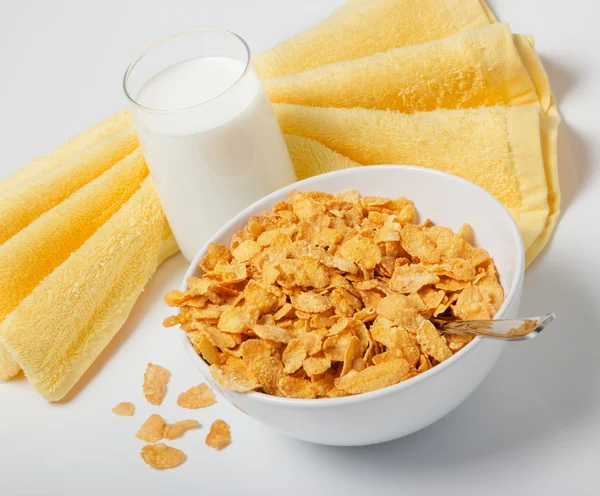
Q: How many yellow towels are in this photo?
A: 1